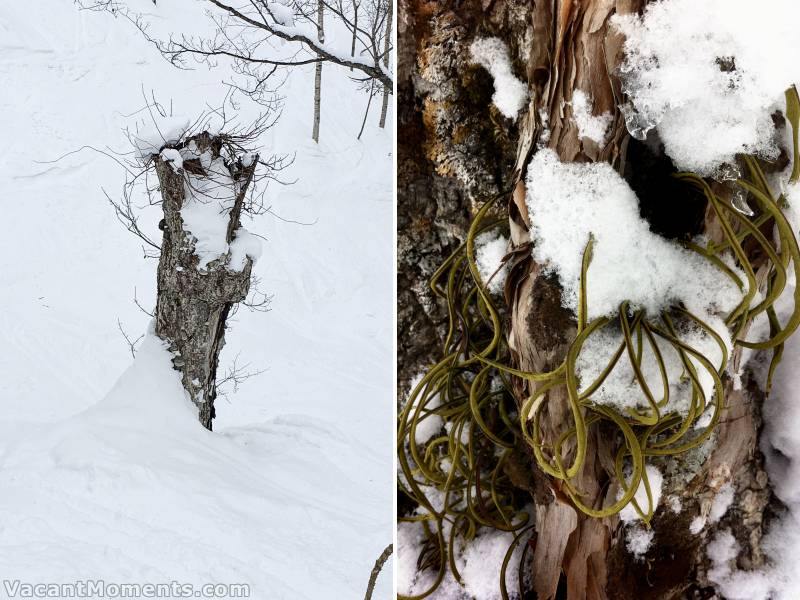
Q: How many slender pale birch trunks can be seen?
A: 2